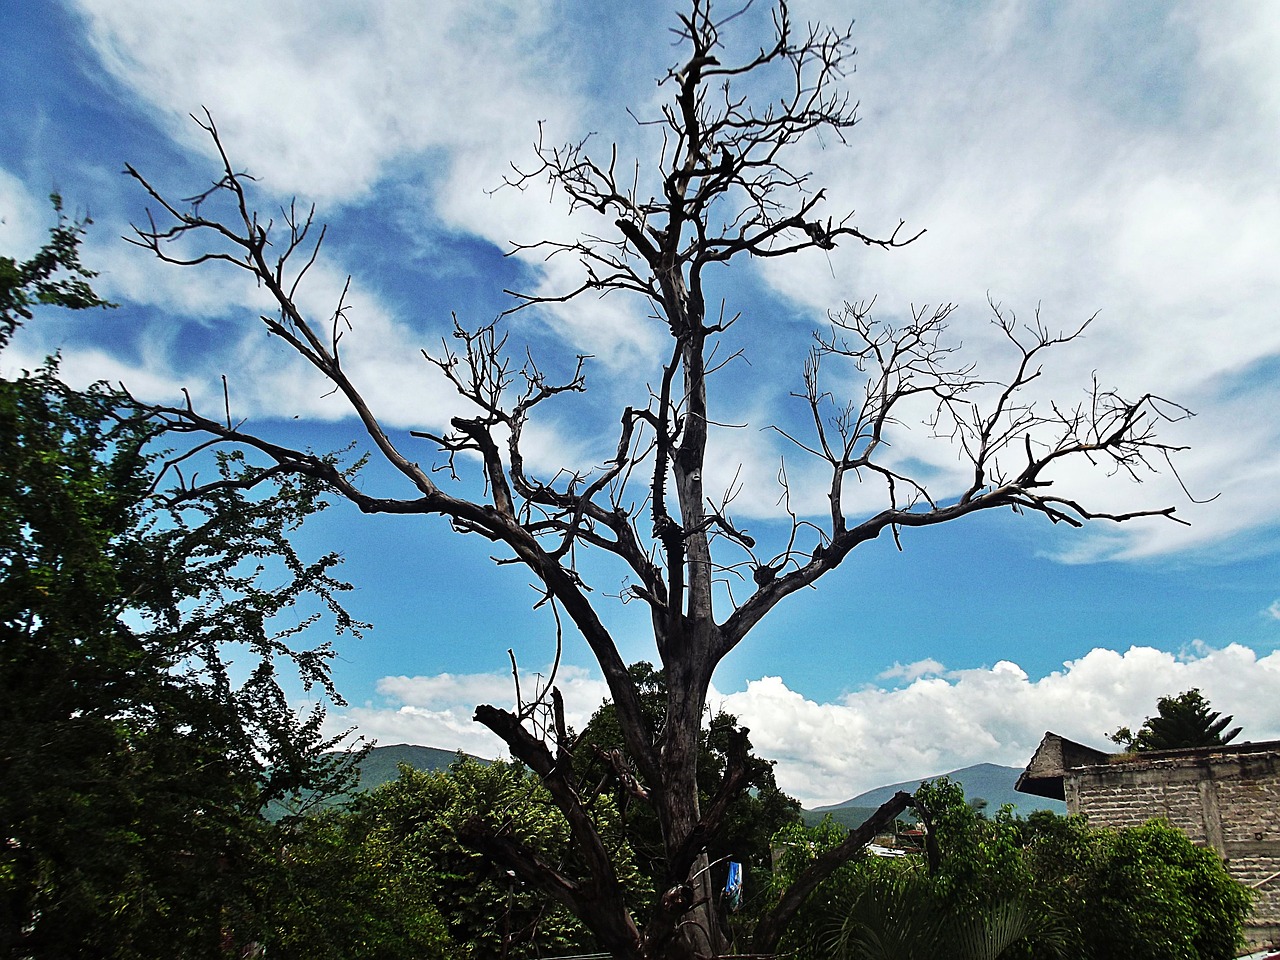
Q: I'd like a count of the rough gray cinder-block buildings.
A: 1